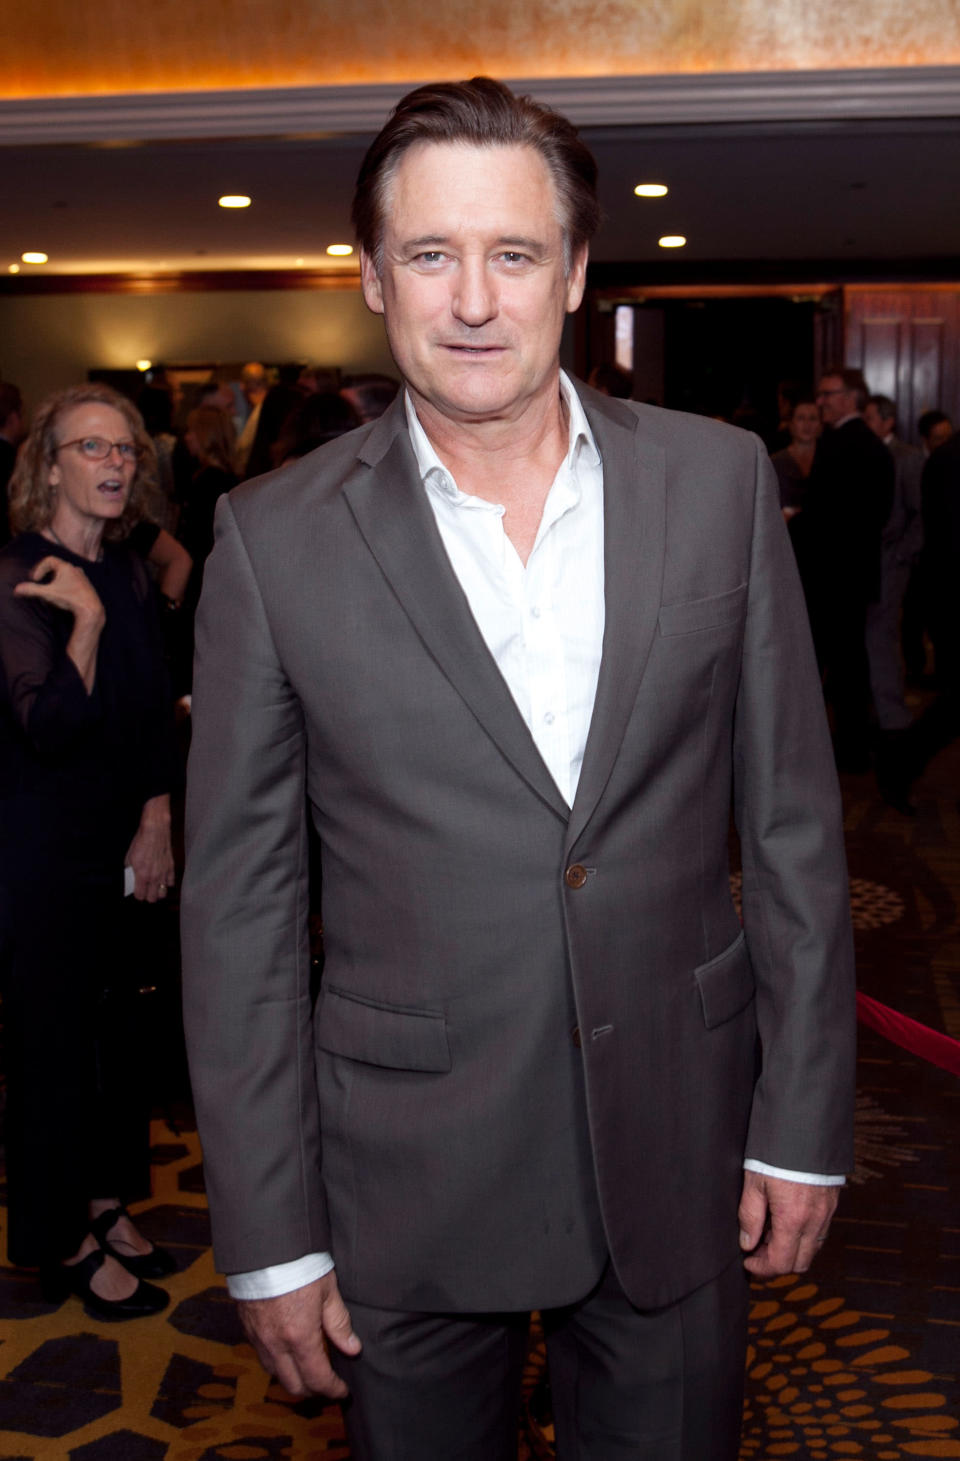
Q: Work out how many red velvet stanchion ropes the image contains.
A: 1